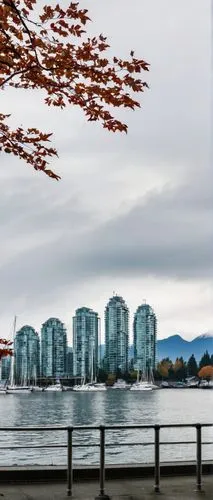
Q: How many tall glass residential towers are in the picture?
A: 5